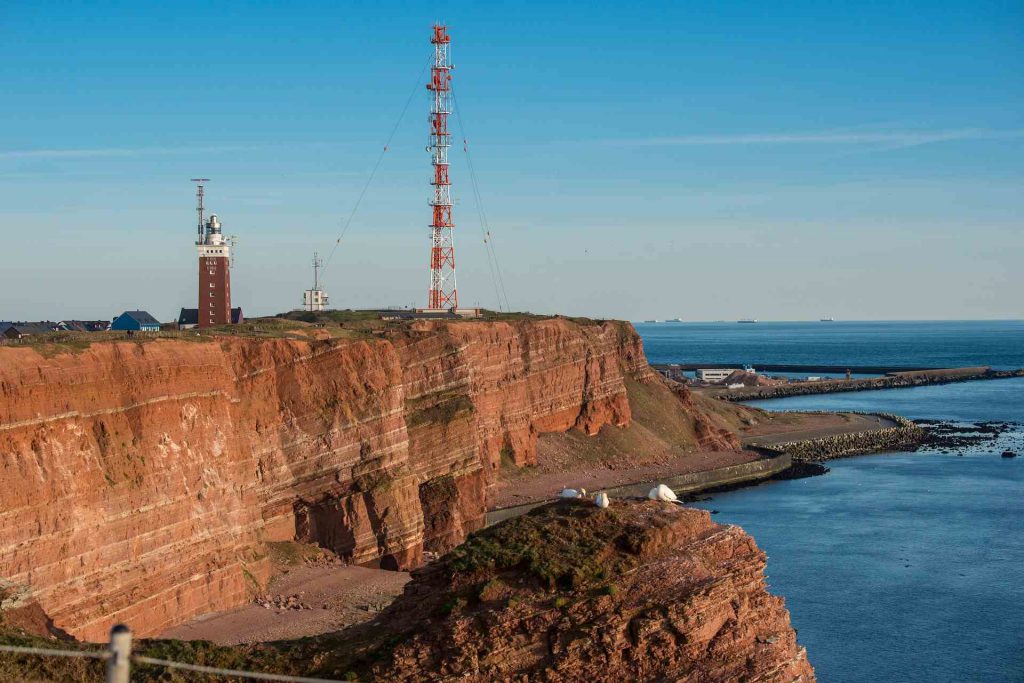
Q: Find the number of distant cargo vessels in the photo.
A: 4